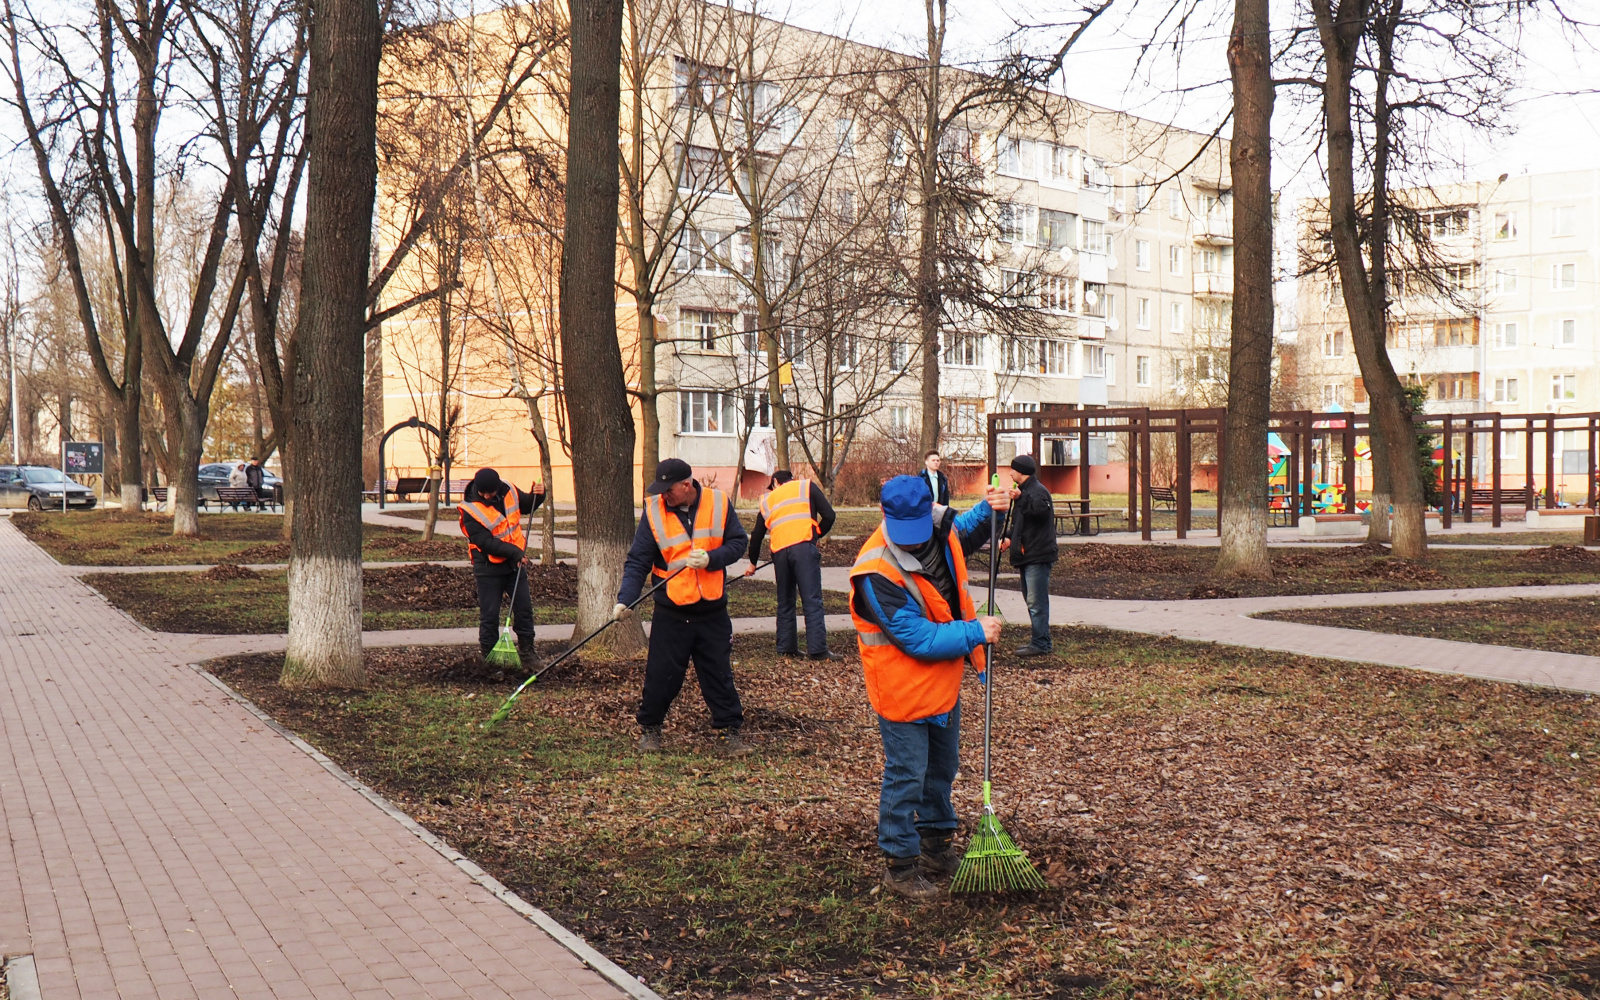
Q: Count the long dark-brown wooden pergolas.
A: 1